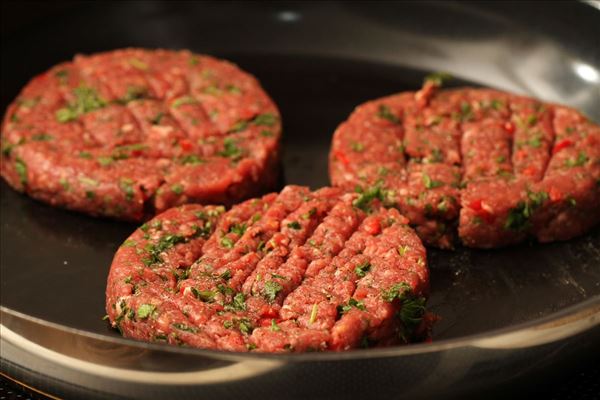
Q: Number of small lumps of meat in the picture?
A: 3